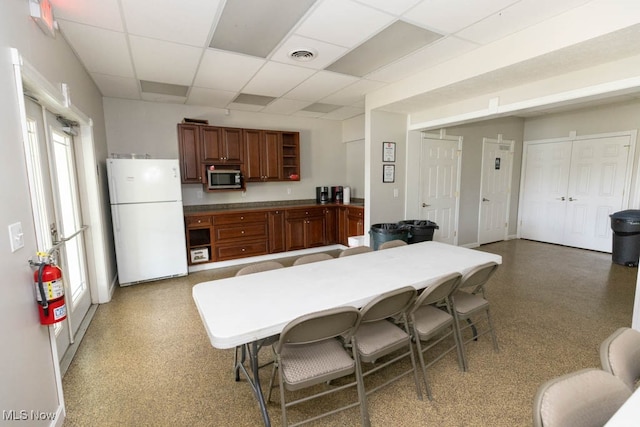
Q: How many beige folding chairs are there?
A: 10